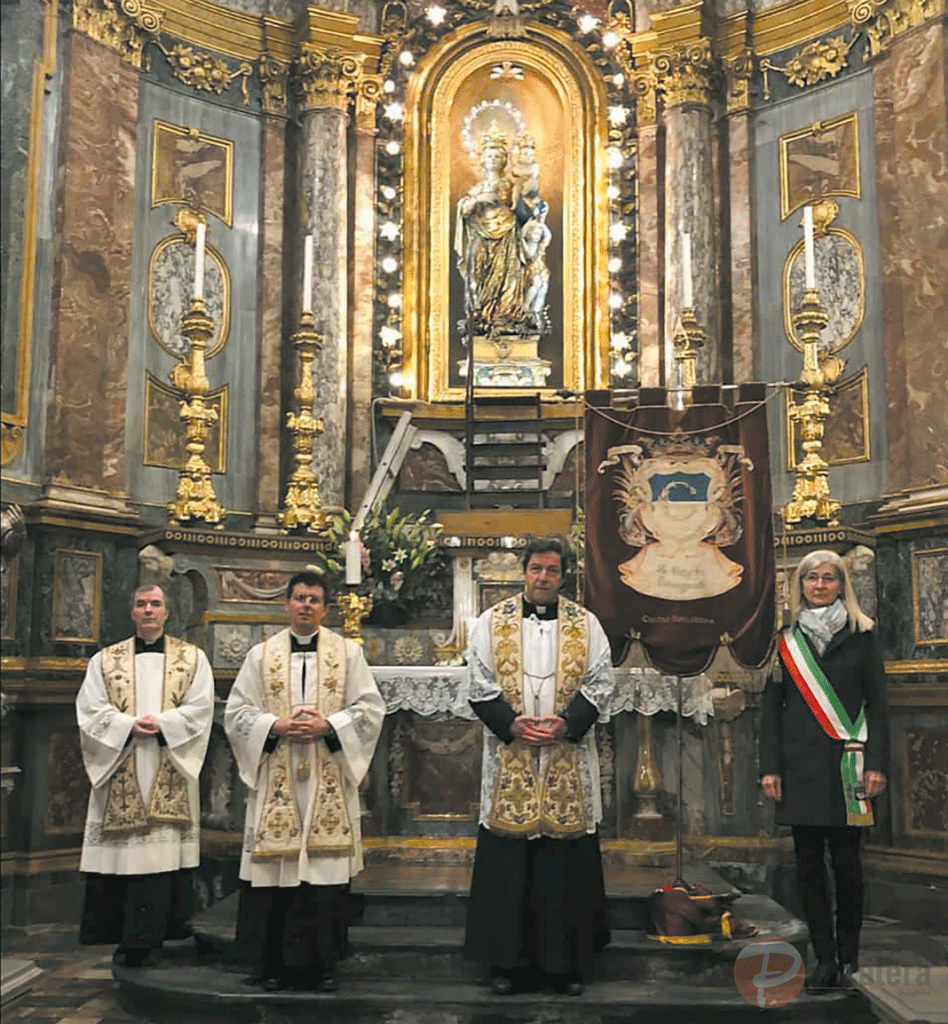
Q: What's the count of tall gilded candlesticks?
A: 4